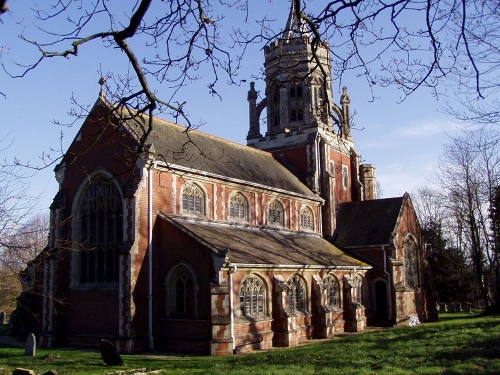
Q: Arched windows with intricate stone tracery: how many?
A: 11